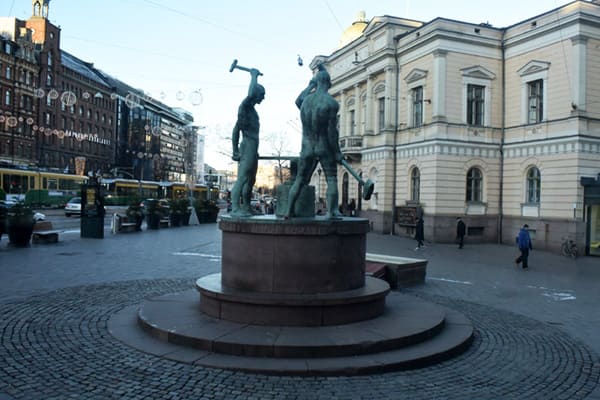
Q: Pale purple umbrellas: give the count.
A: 0